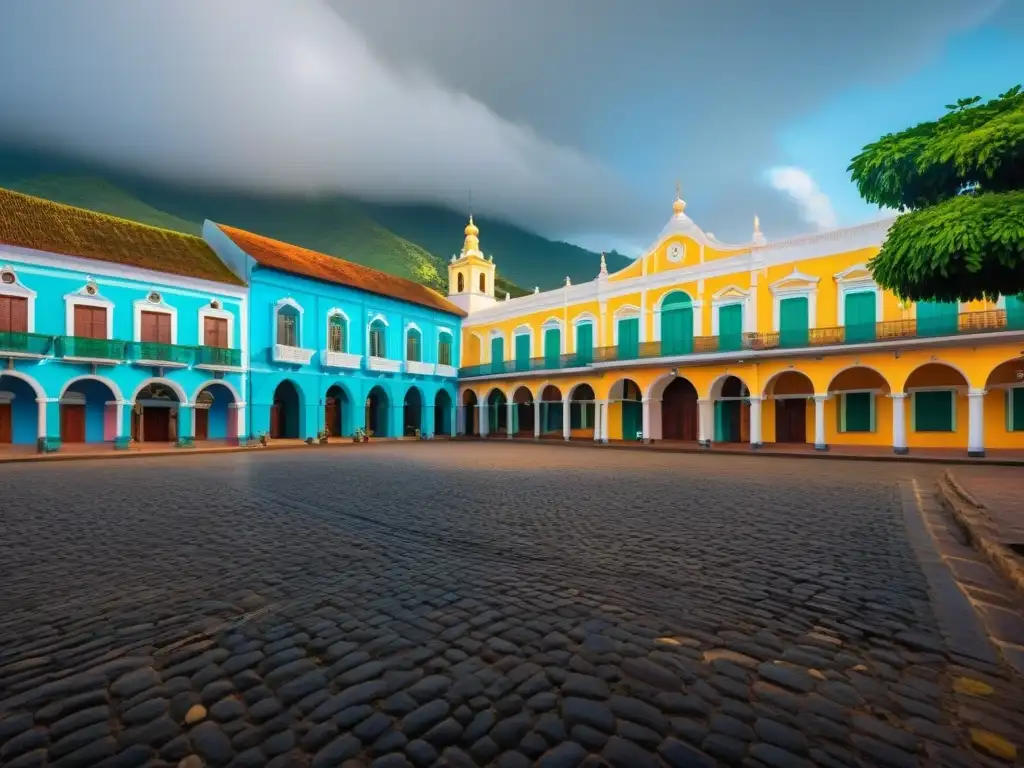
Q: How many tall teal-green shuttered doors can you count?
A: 11